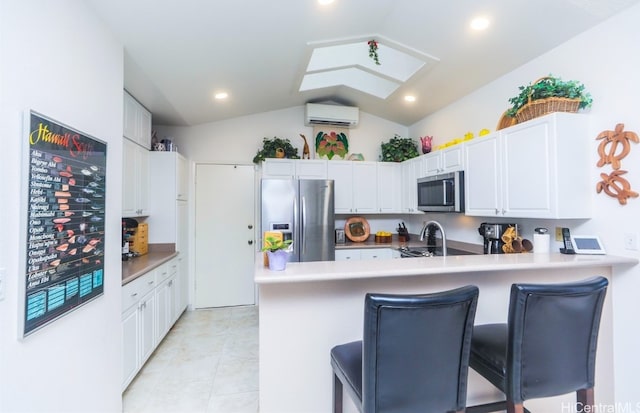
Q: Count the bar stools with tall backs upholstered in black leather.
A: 2